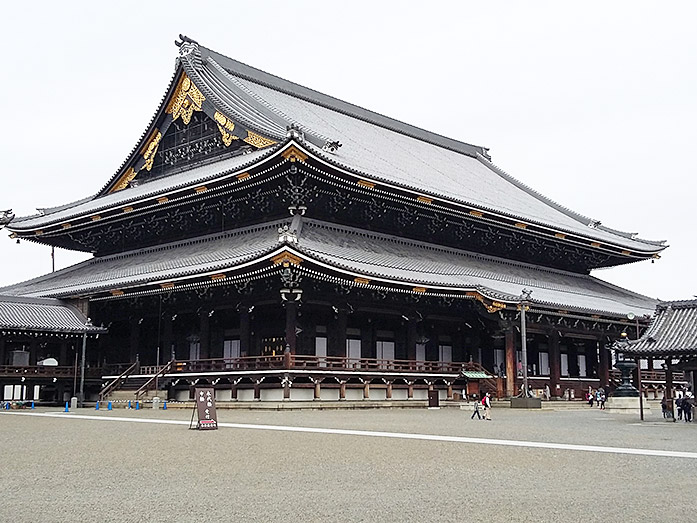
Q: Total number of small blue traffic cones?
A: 8